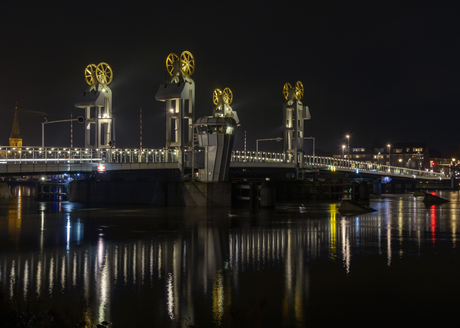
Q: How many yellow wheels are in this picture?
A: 8